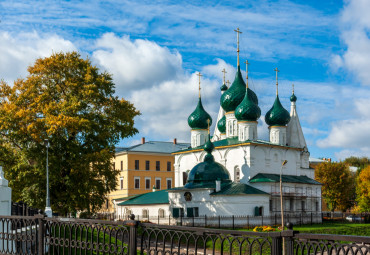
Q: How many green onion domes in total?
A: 8